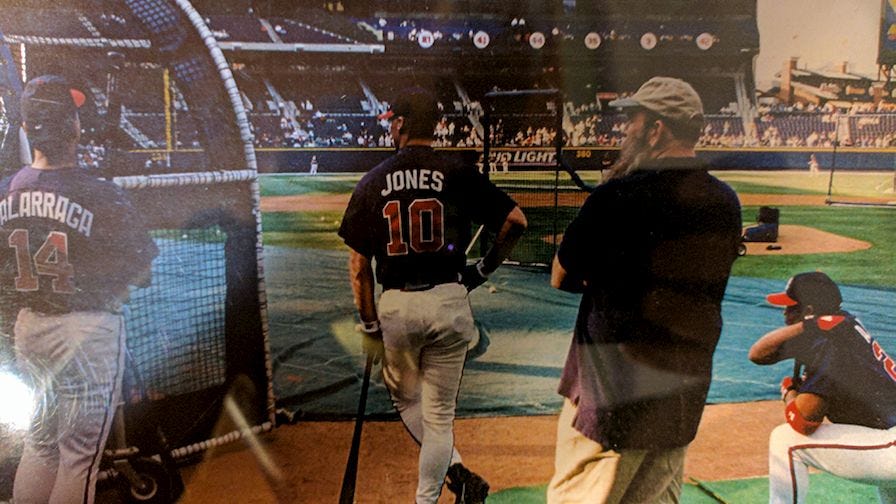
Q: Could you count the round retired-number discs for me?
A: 6